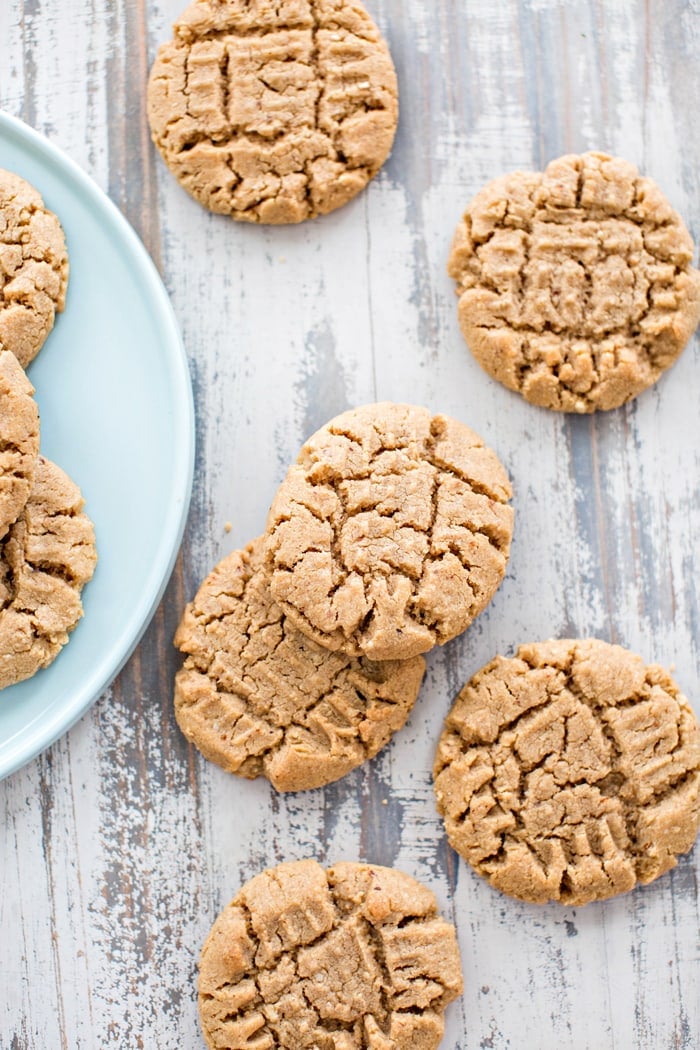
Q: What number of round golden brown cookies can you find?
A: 9